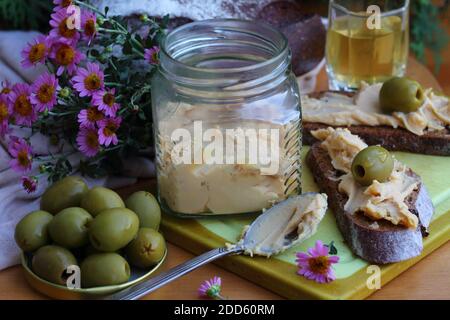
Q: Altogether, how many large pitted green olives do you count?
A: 11